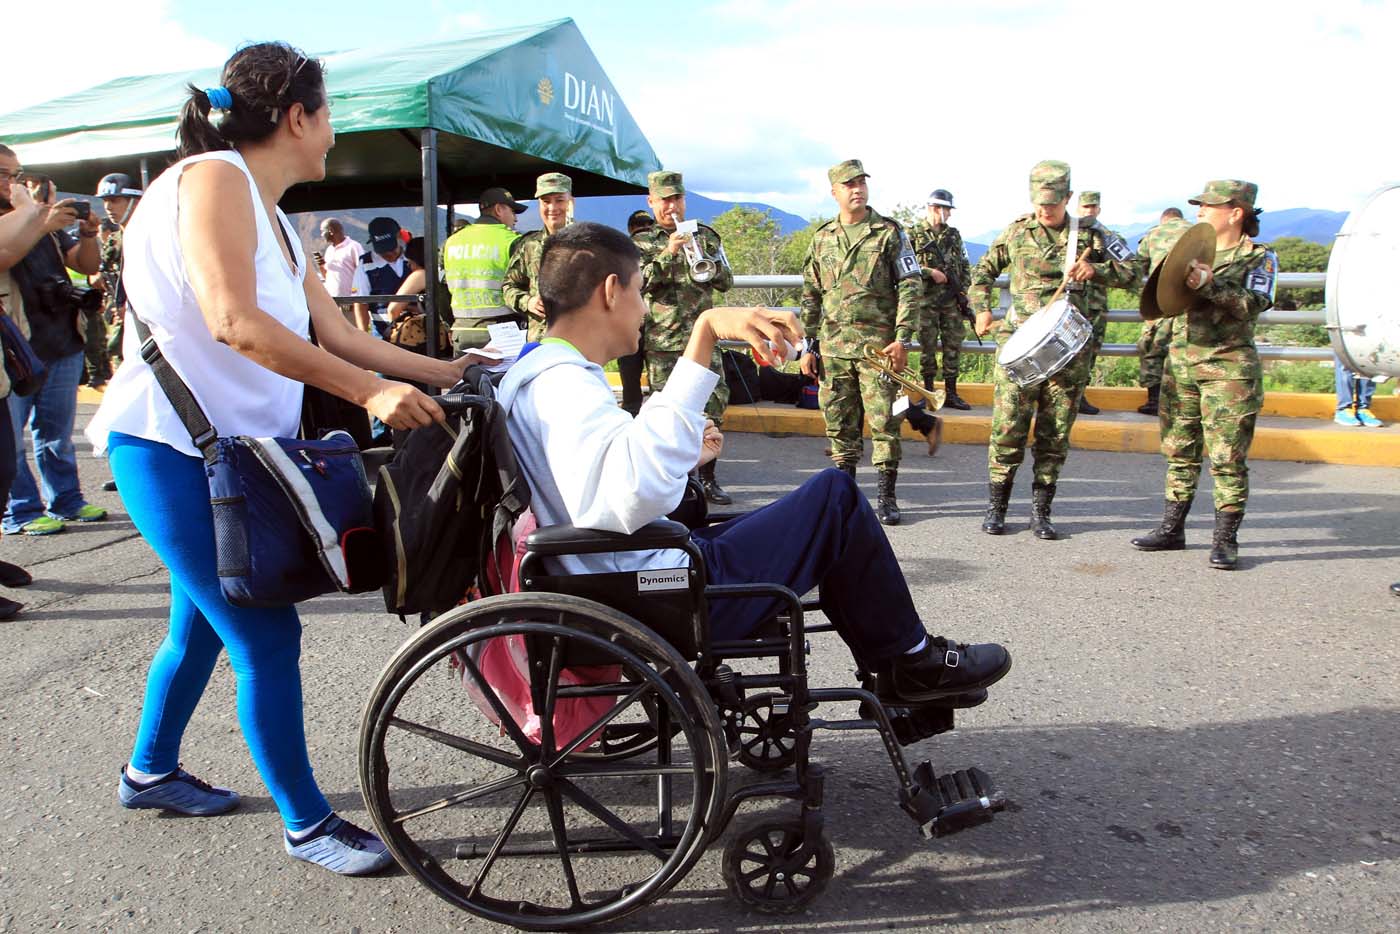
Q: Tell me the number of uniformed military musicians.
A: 5